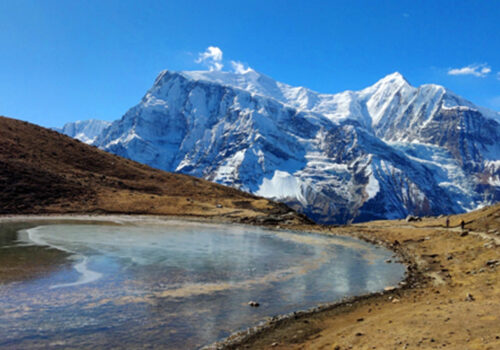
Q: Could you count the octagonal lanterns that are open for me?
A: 0